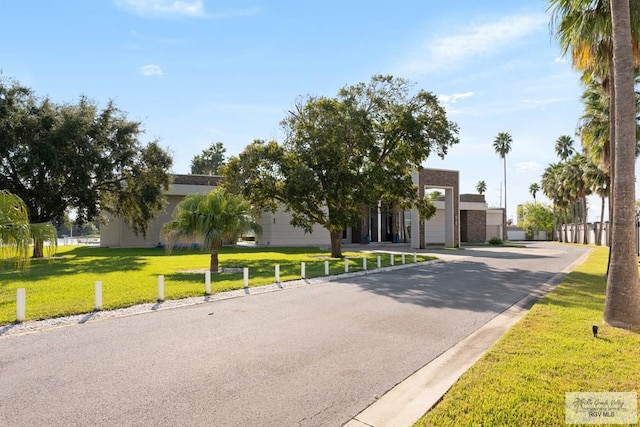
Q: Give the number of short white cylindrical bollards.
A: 14